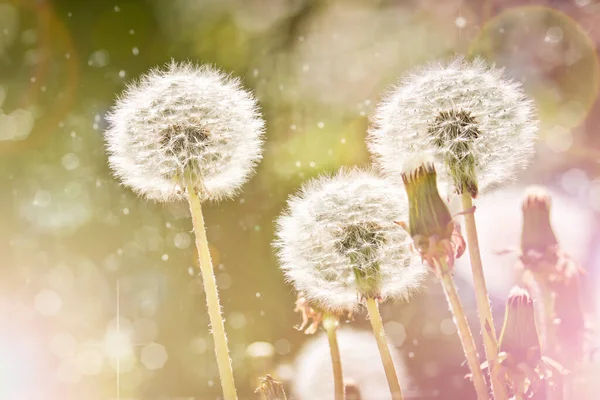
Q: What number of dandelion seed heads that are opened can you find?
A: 3